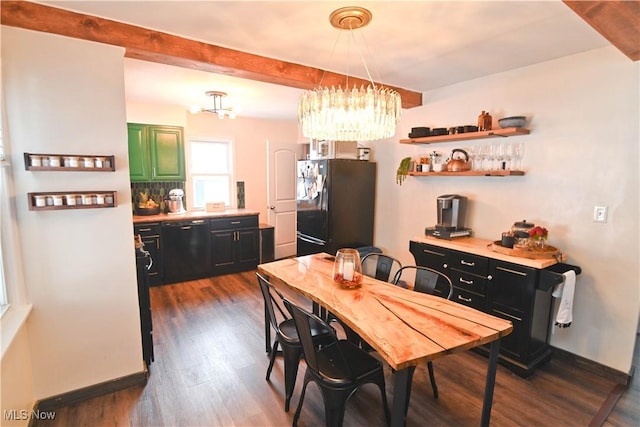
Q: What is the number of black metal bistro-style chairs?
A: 4